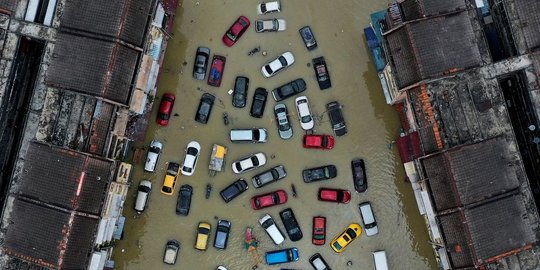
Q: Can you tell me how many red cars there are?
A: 7